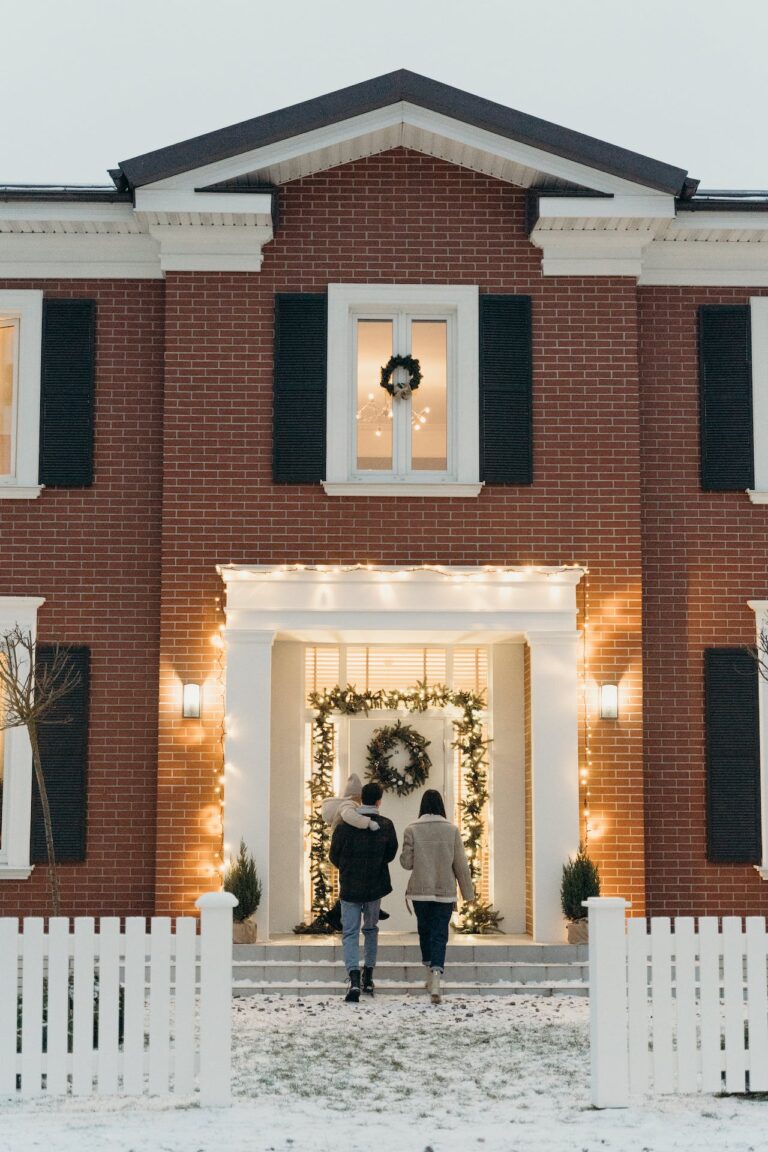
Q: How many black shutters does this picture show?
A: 6